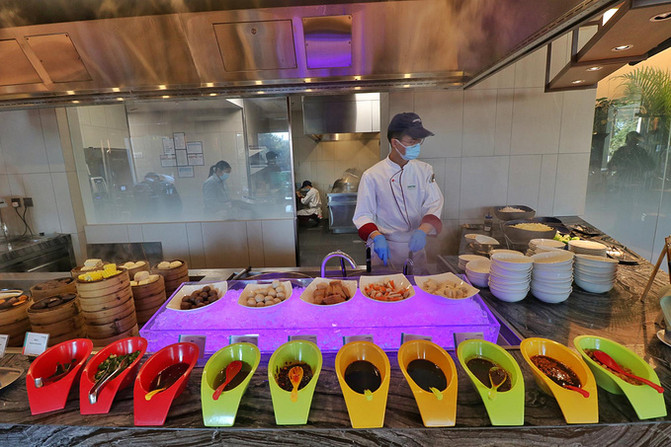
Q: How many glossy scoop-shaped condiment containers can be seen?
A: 10